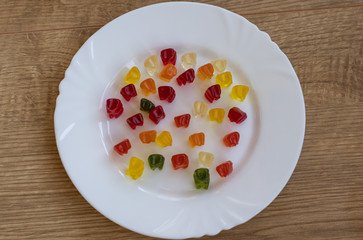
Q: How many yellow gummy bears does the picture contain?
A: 6